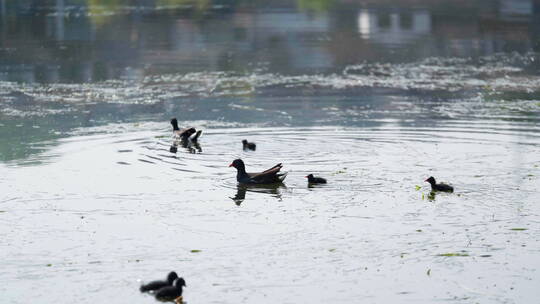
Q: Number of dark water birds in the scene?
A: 7